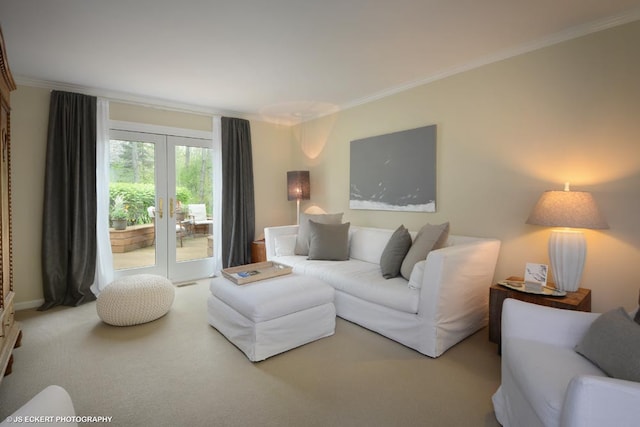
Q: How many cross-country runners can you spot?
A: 0